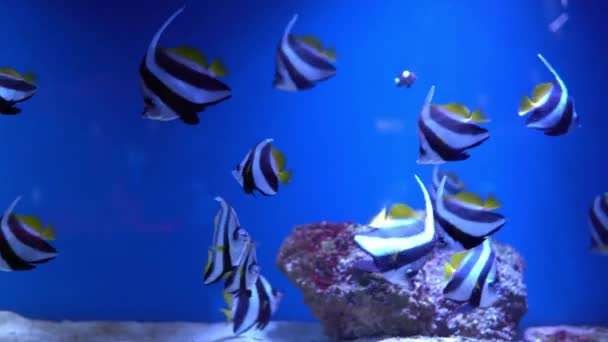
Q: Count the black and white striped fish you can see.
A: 15